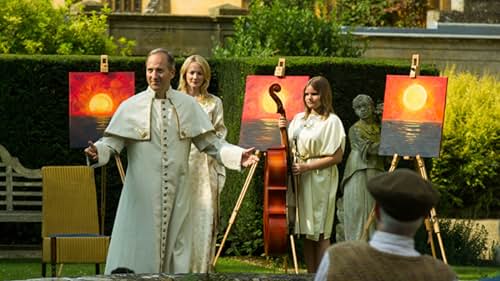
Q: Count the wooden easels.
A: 3